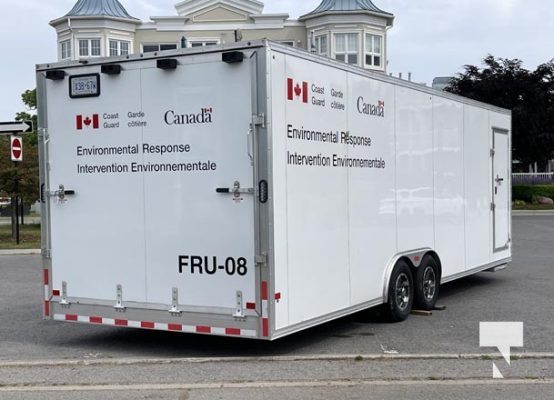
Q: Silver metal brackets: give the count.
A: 4